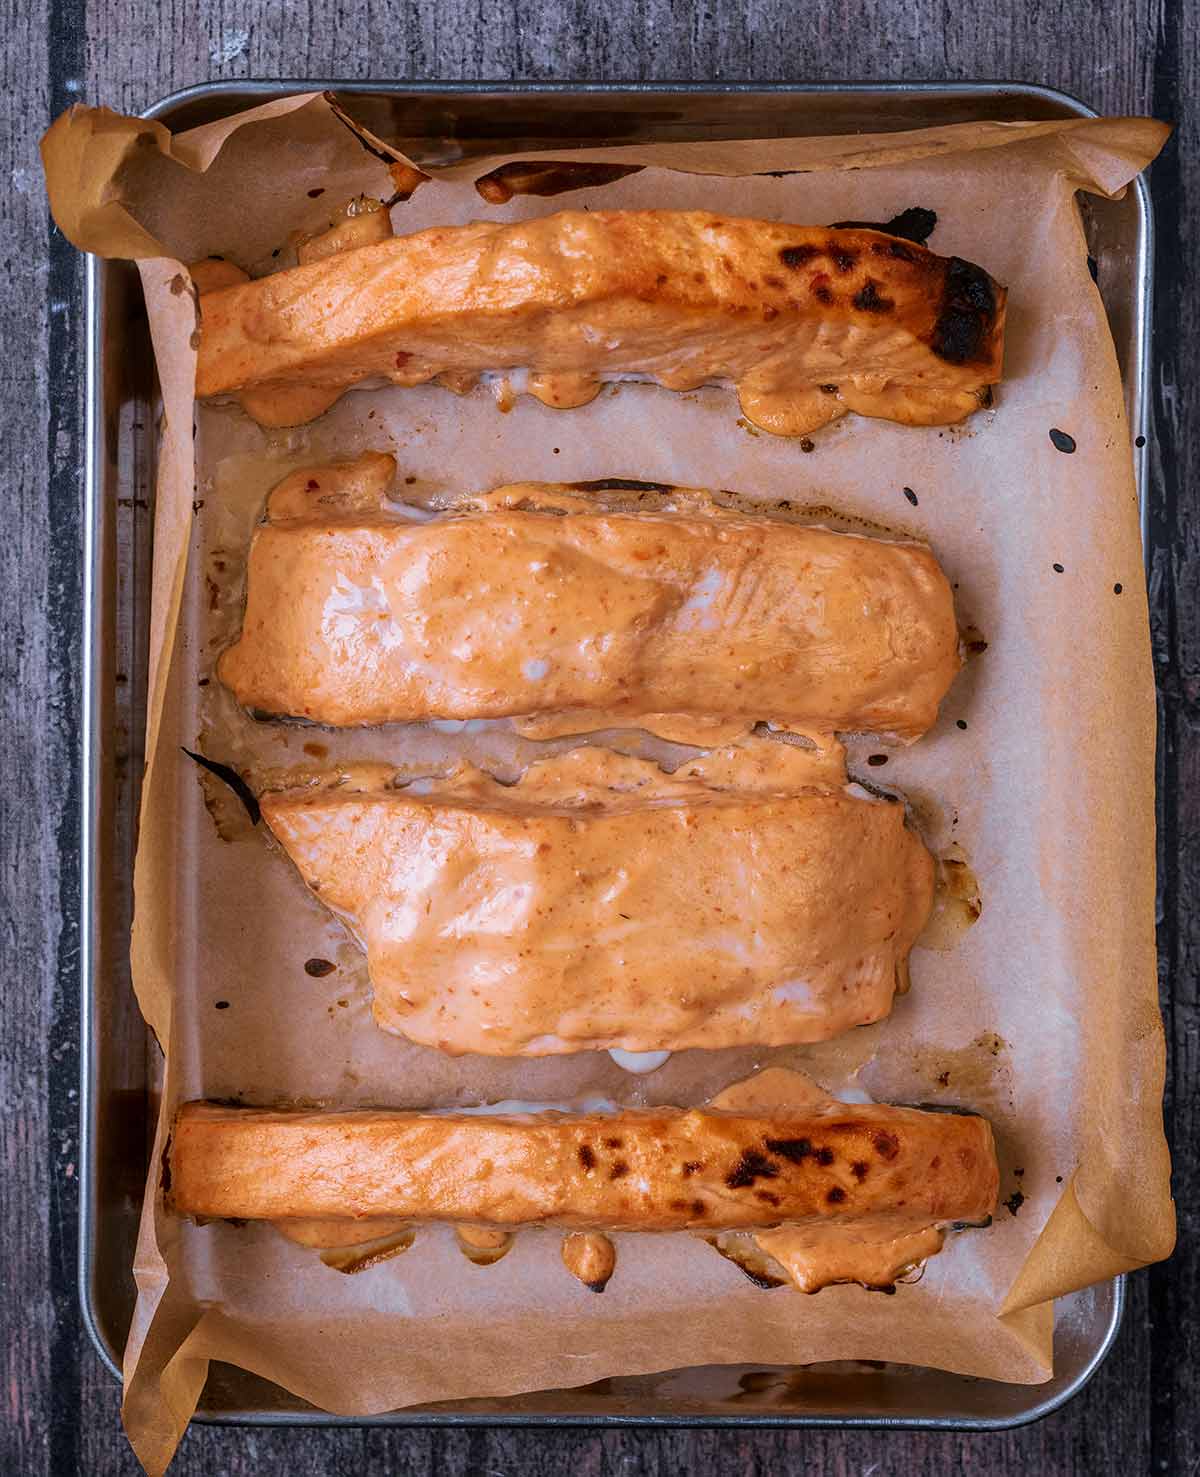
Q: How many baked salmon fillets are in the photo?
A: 4